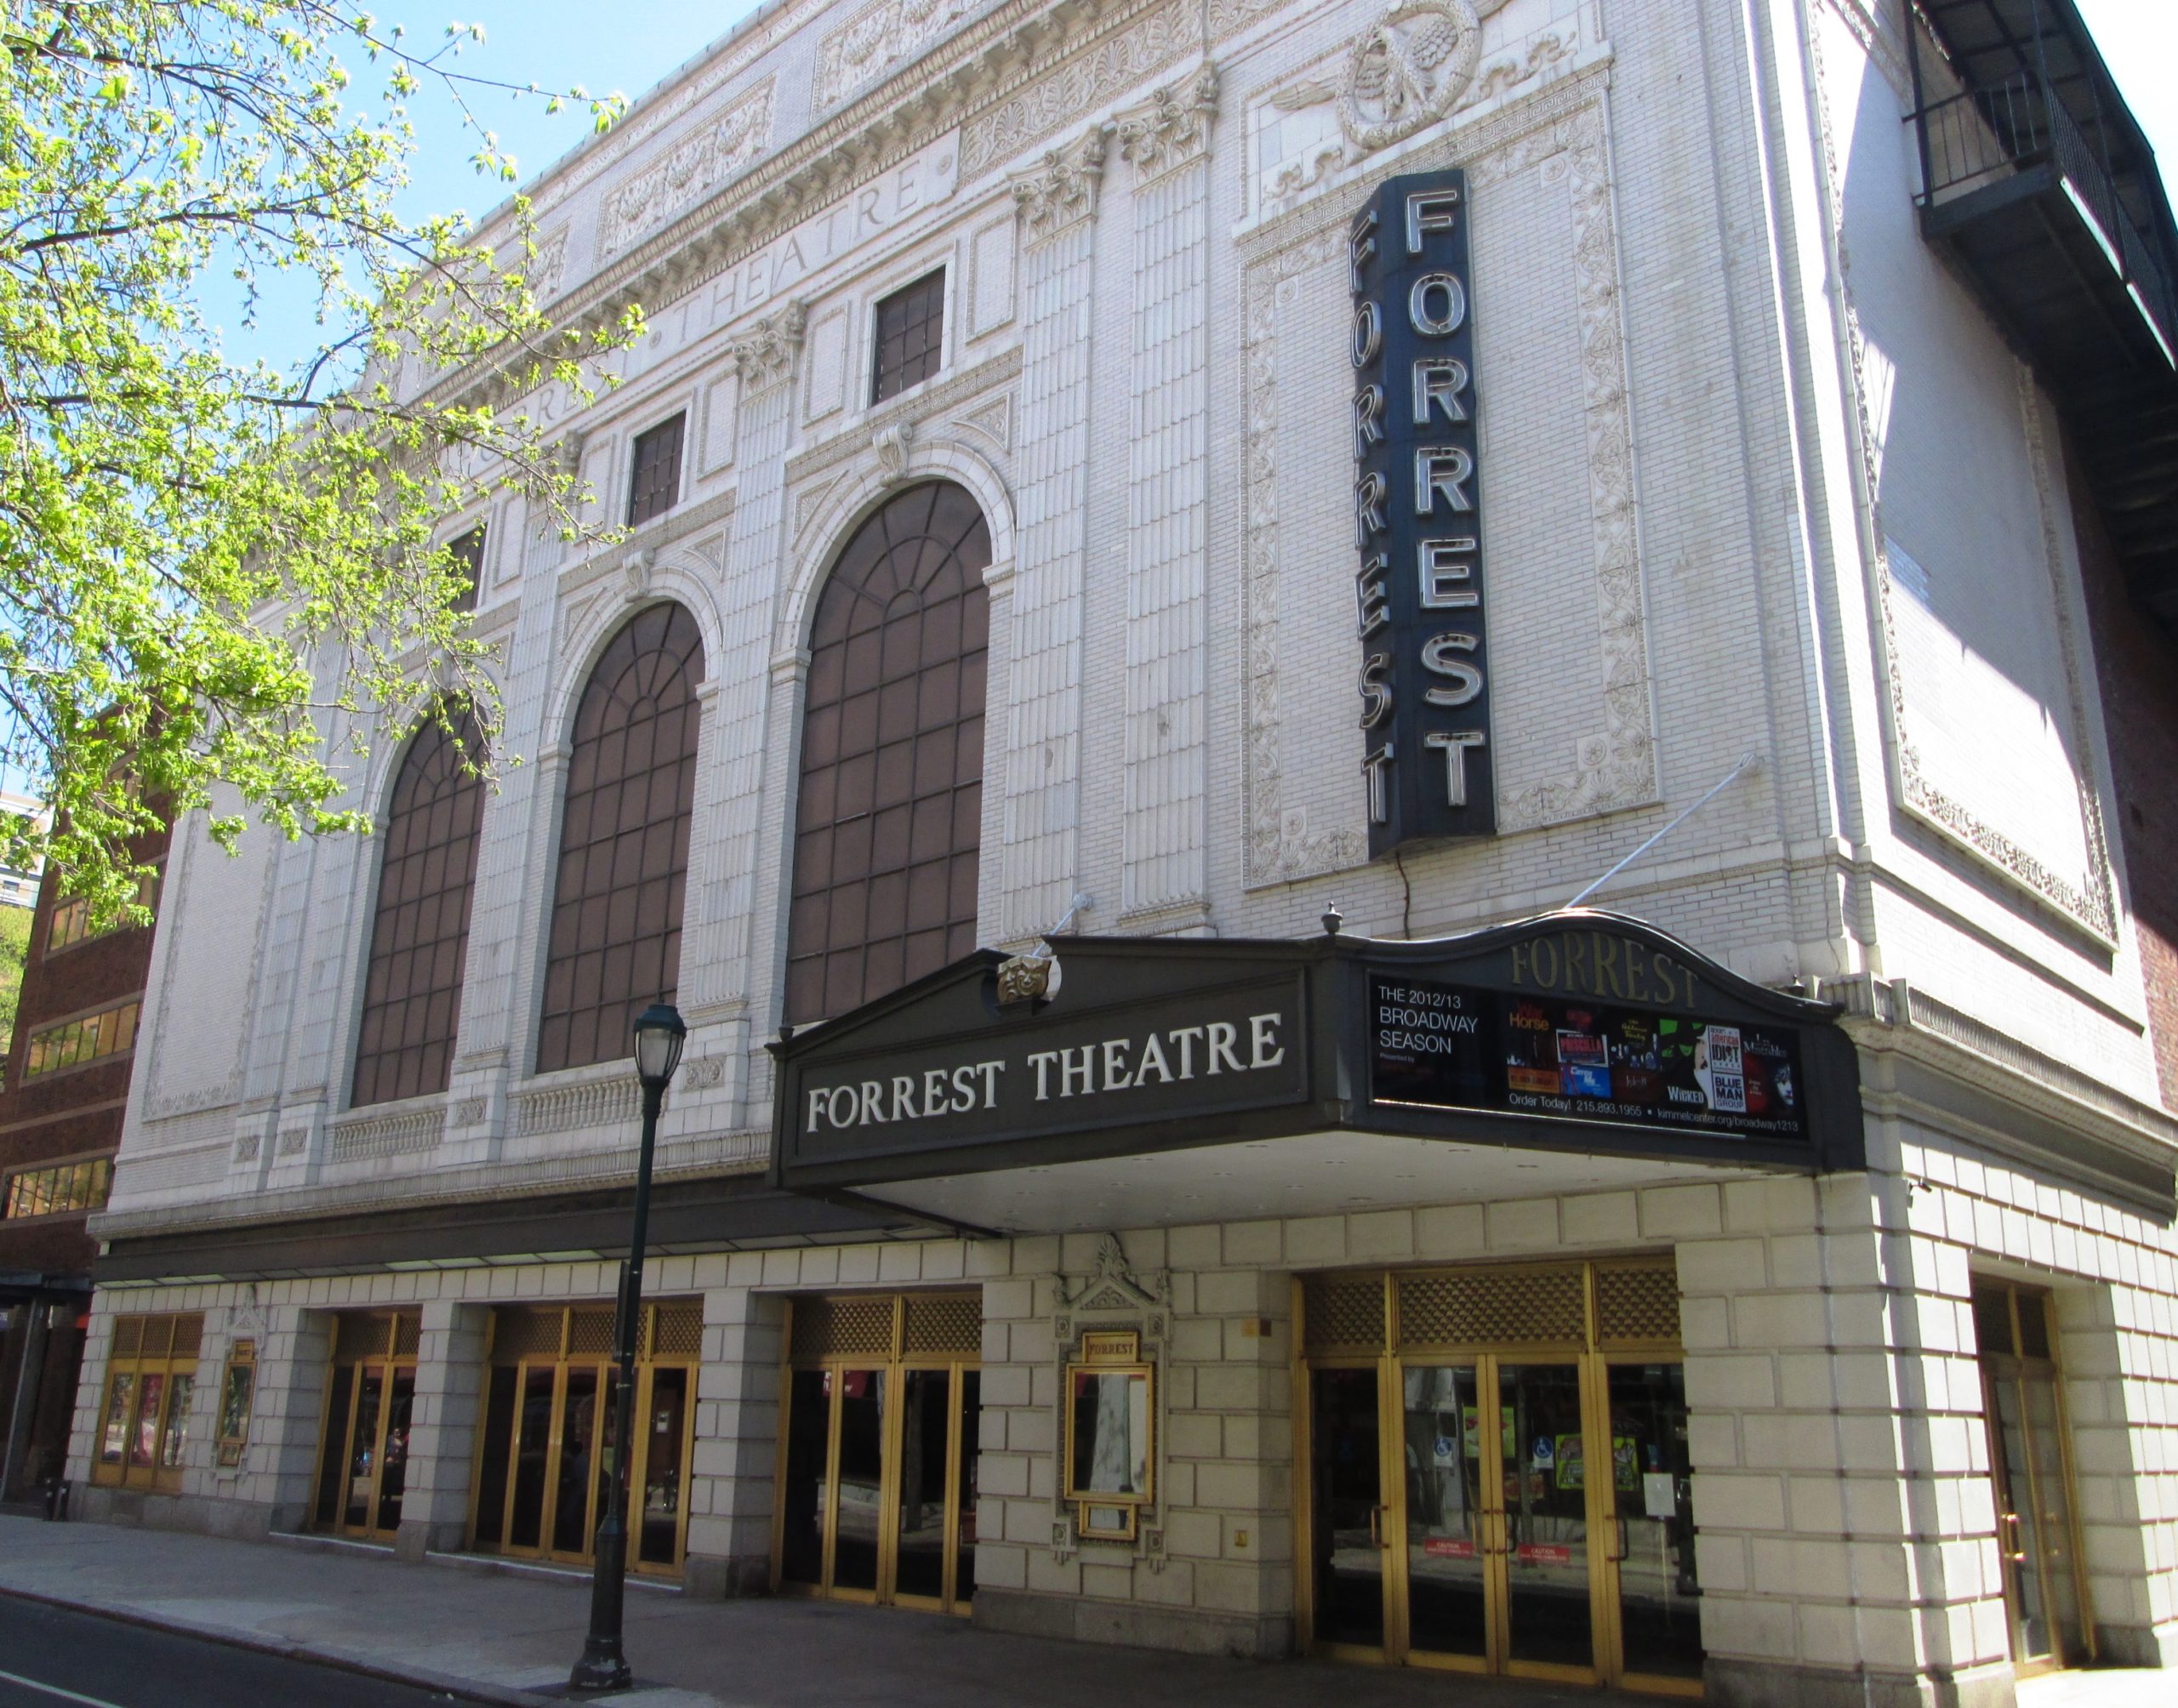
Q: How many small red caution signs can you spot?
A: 2